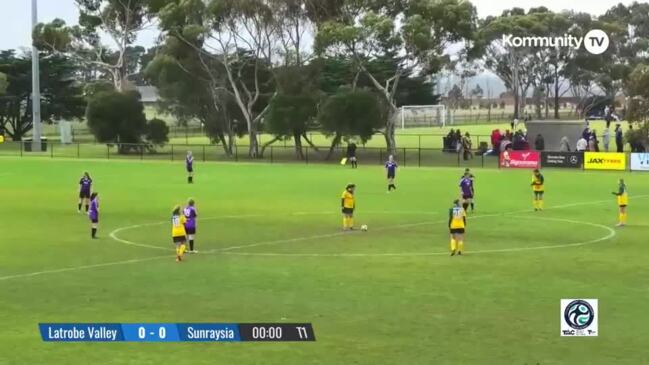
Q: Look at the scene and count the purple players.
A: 6